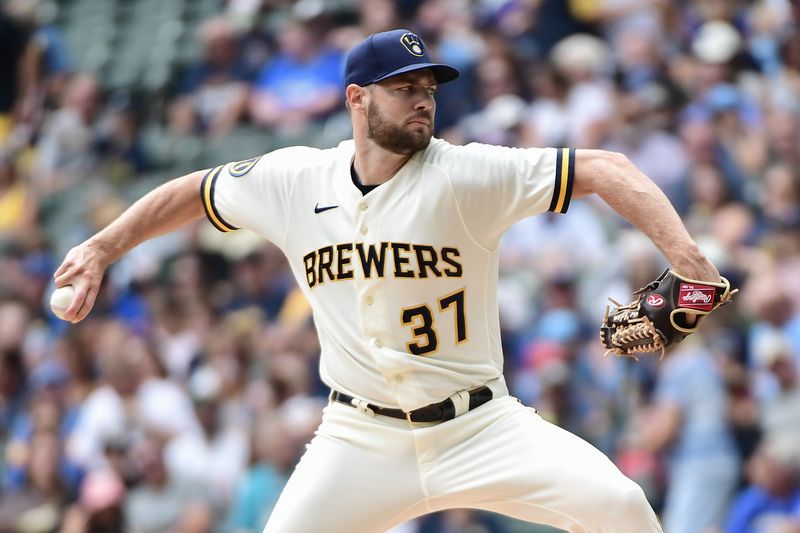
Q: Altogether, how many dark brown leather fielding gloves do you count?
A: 1